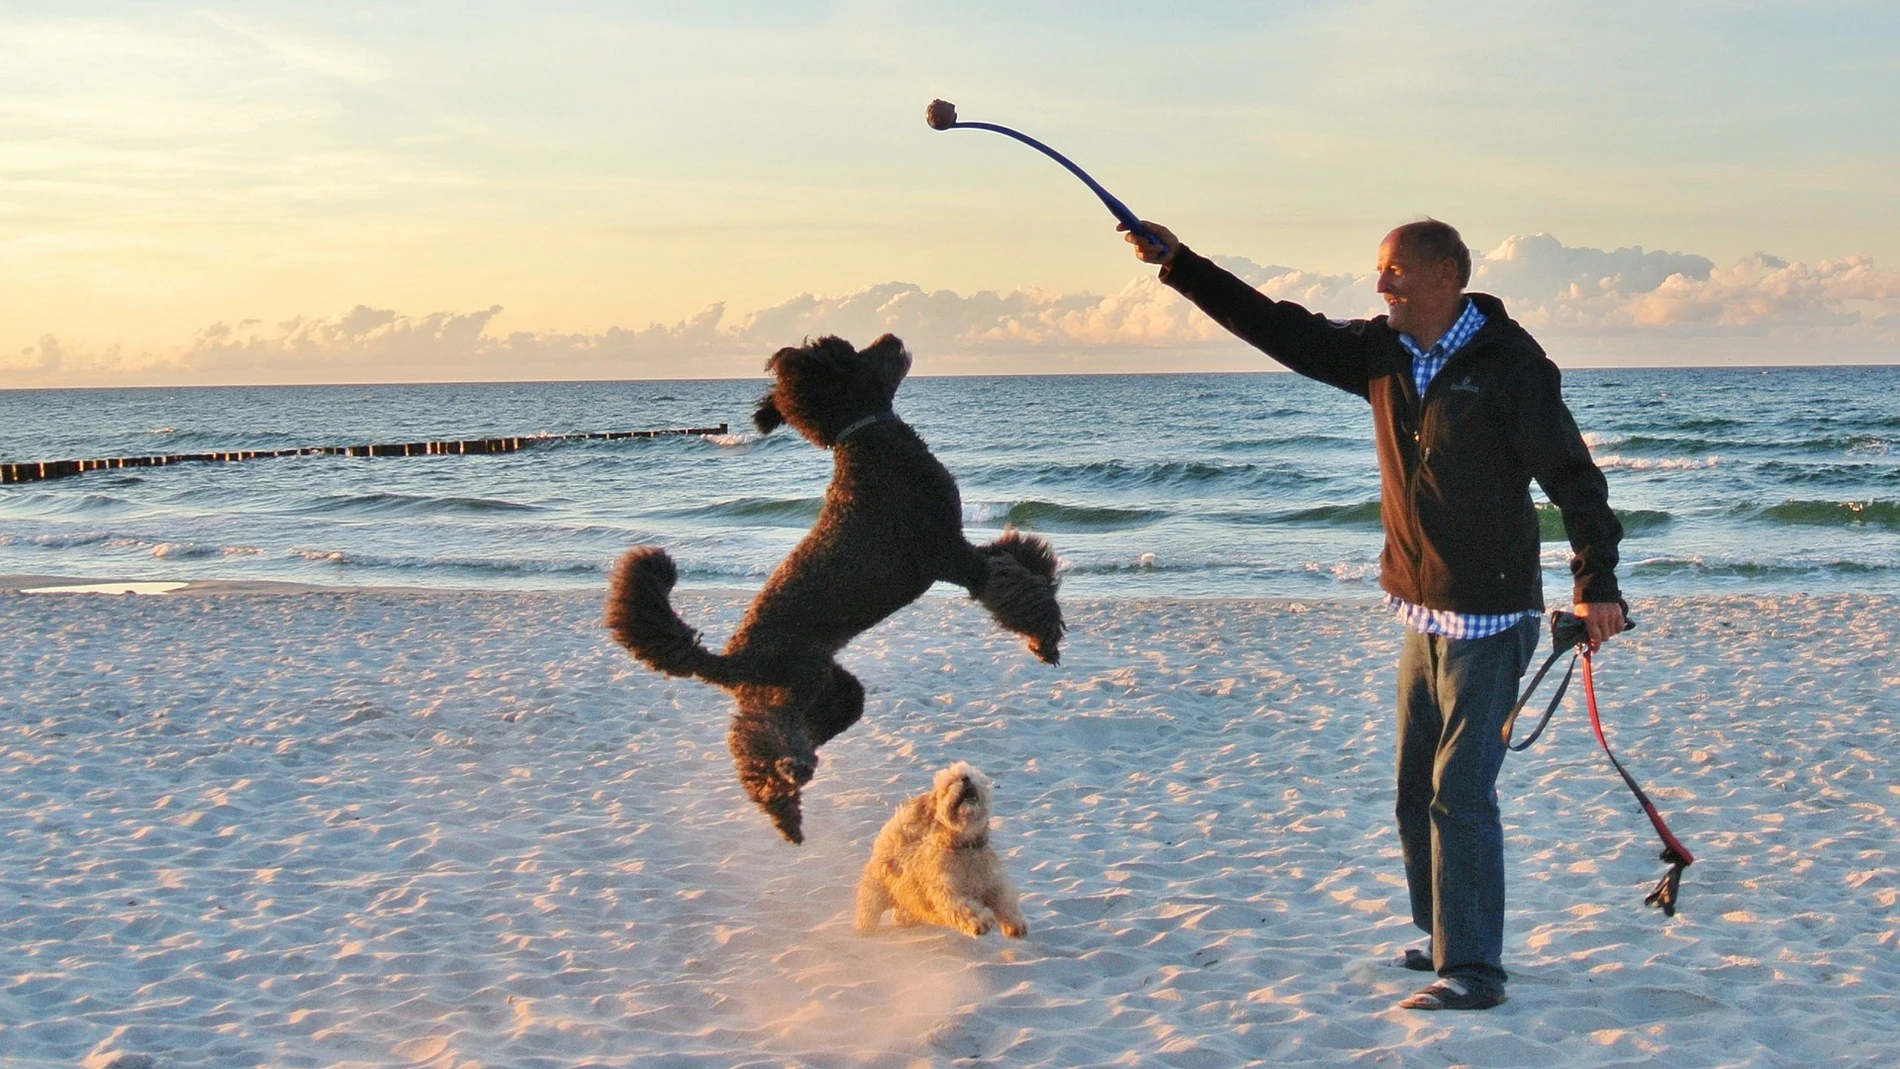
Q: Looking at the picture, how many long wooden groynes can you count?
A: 1